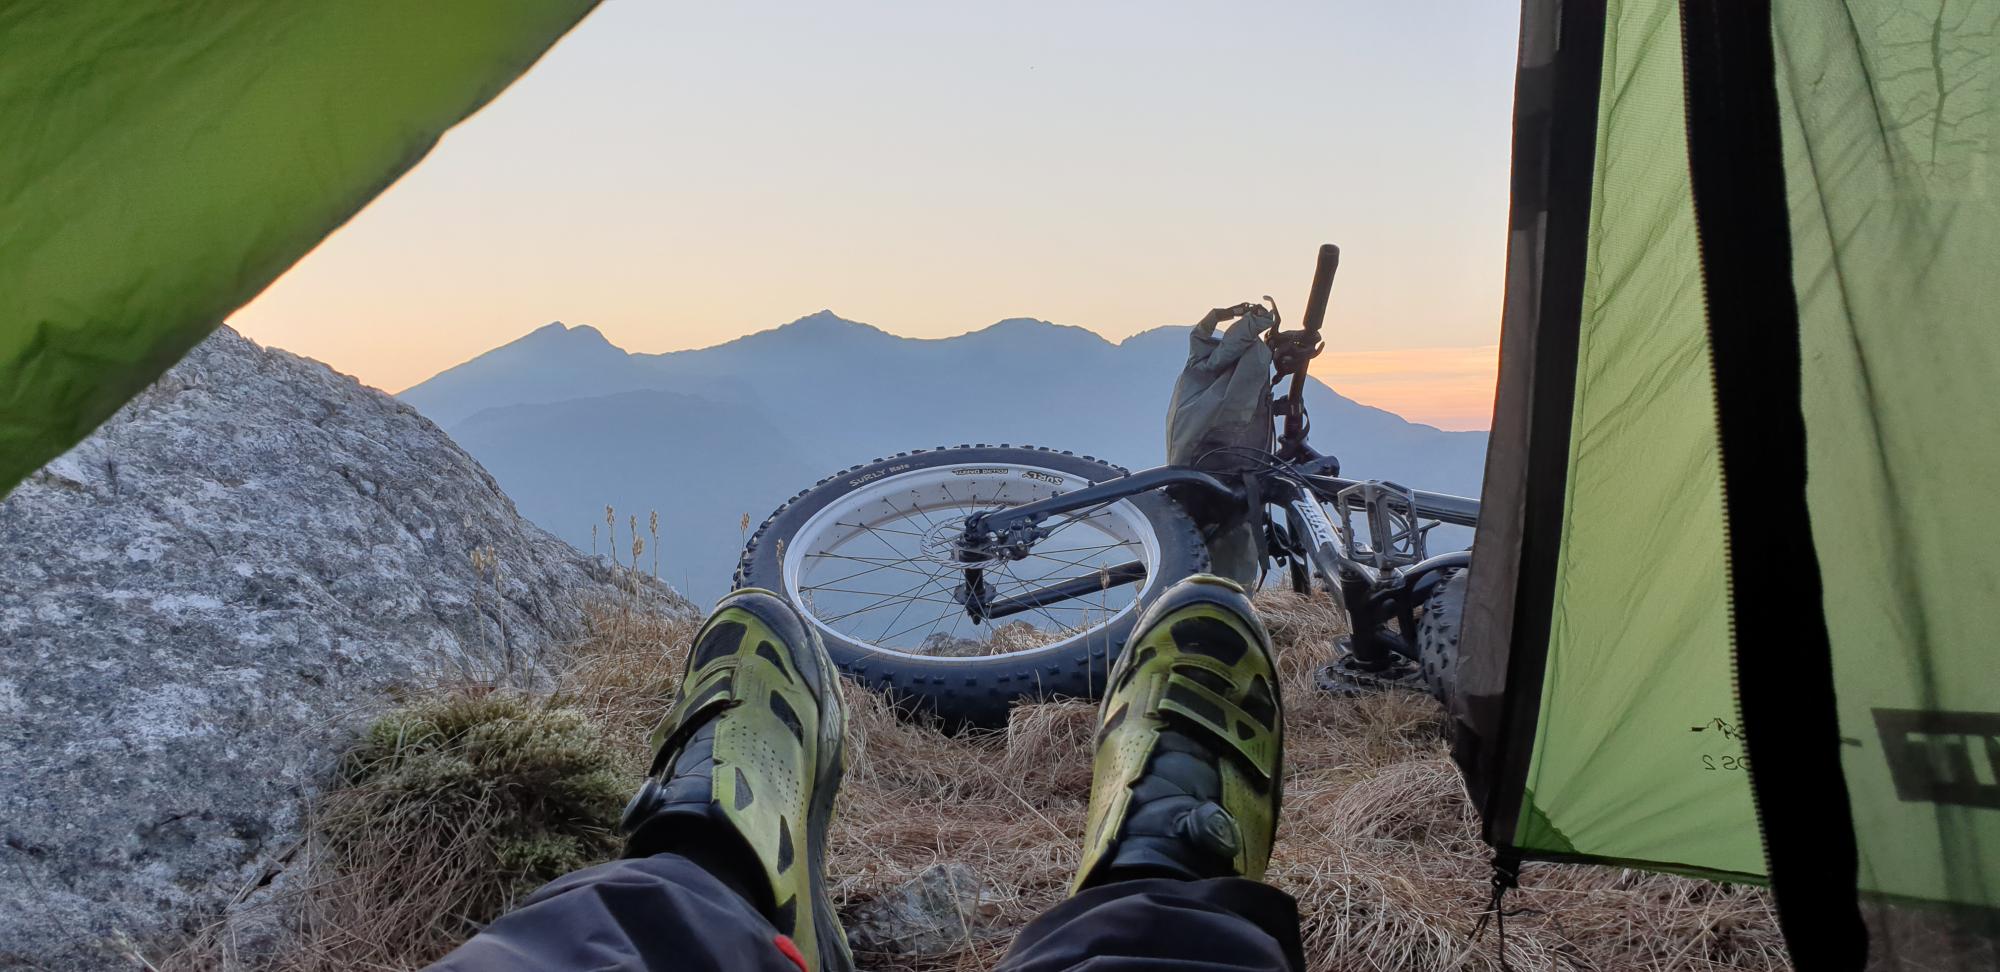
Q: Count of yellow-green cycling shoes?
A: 2